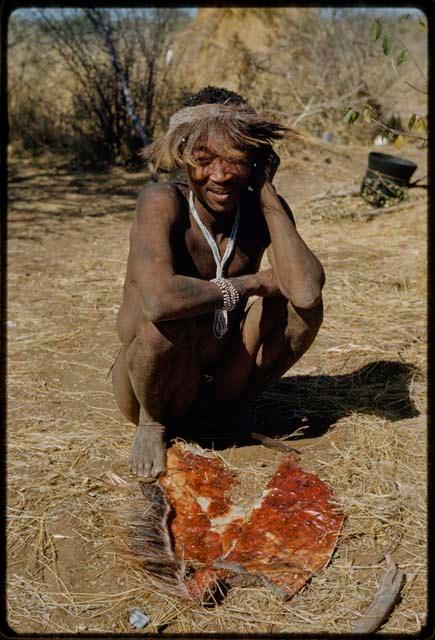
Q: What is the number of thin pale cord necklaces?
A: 1